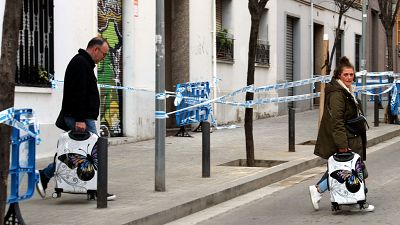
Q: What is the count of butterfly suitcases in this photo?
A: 2